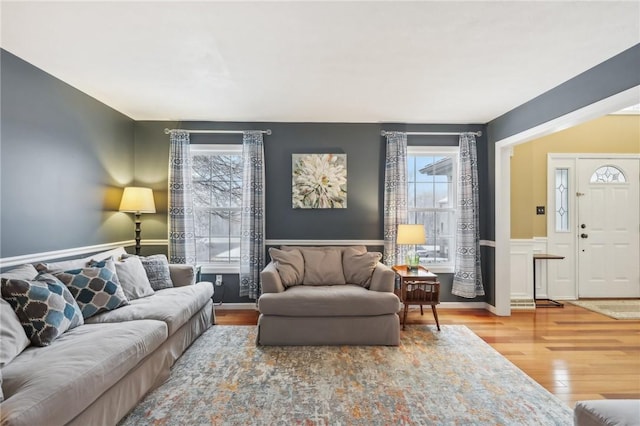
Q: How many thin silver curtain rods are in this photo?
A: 2